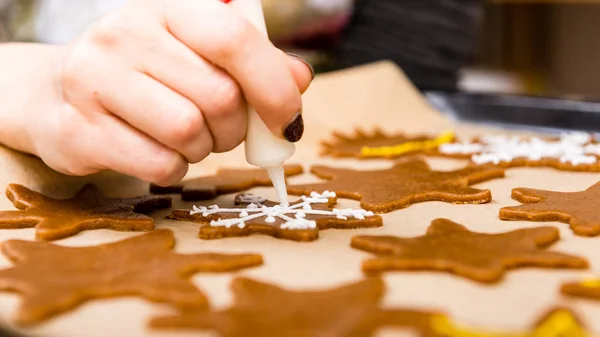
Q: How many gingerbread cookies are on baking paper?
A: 12